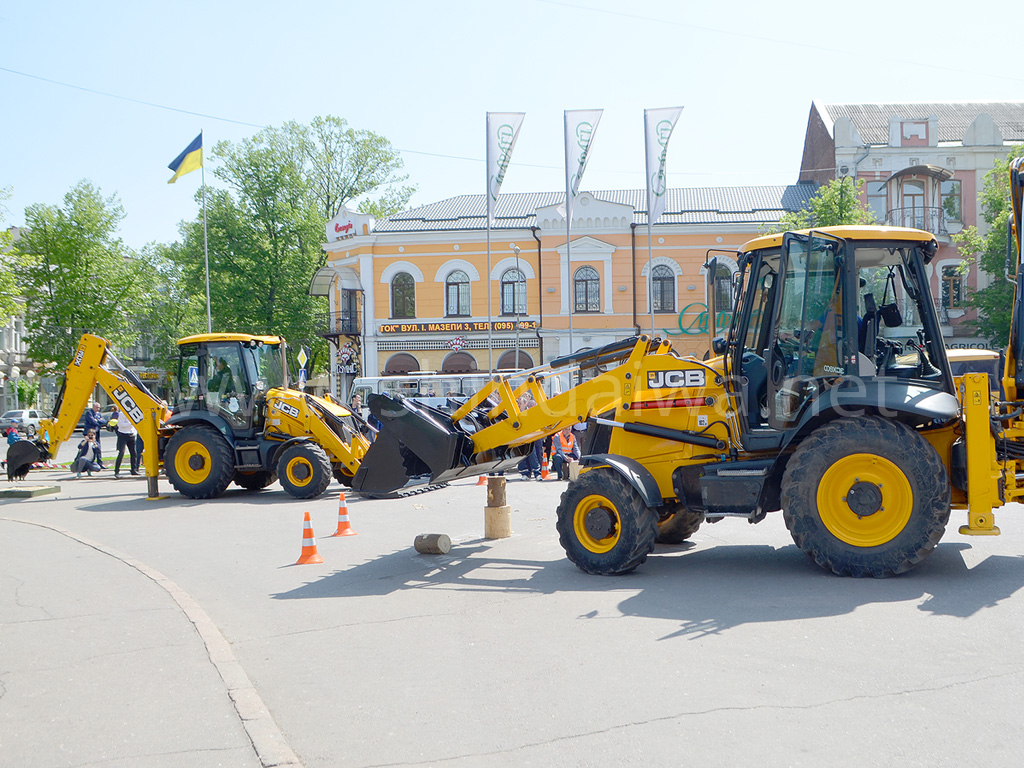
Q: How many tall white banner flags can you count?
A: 3